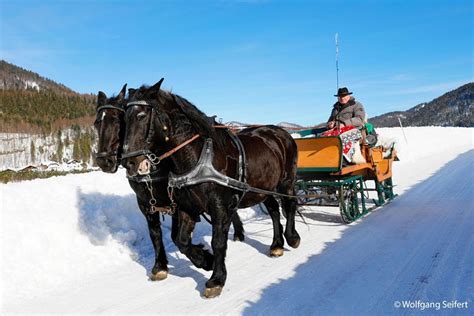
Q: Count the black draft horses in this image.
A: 2